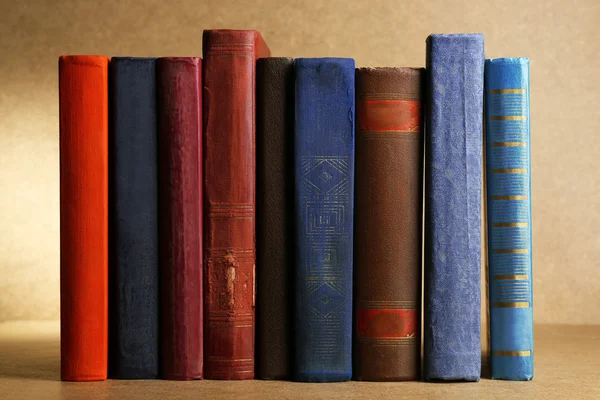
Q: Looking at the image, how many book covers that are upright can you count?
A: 9